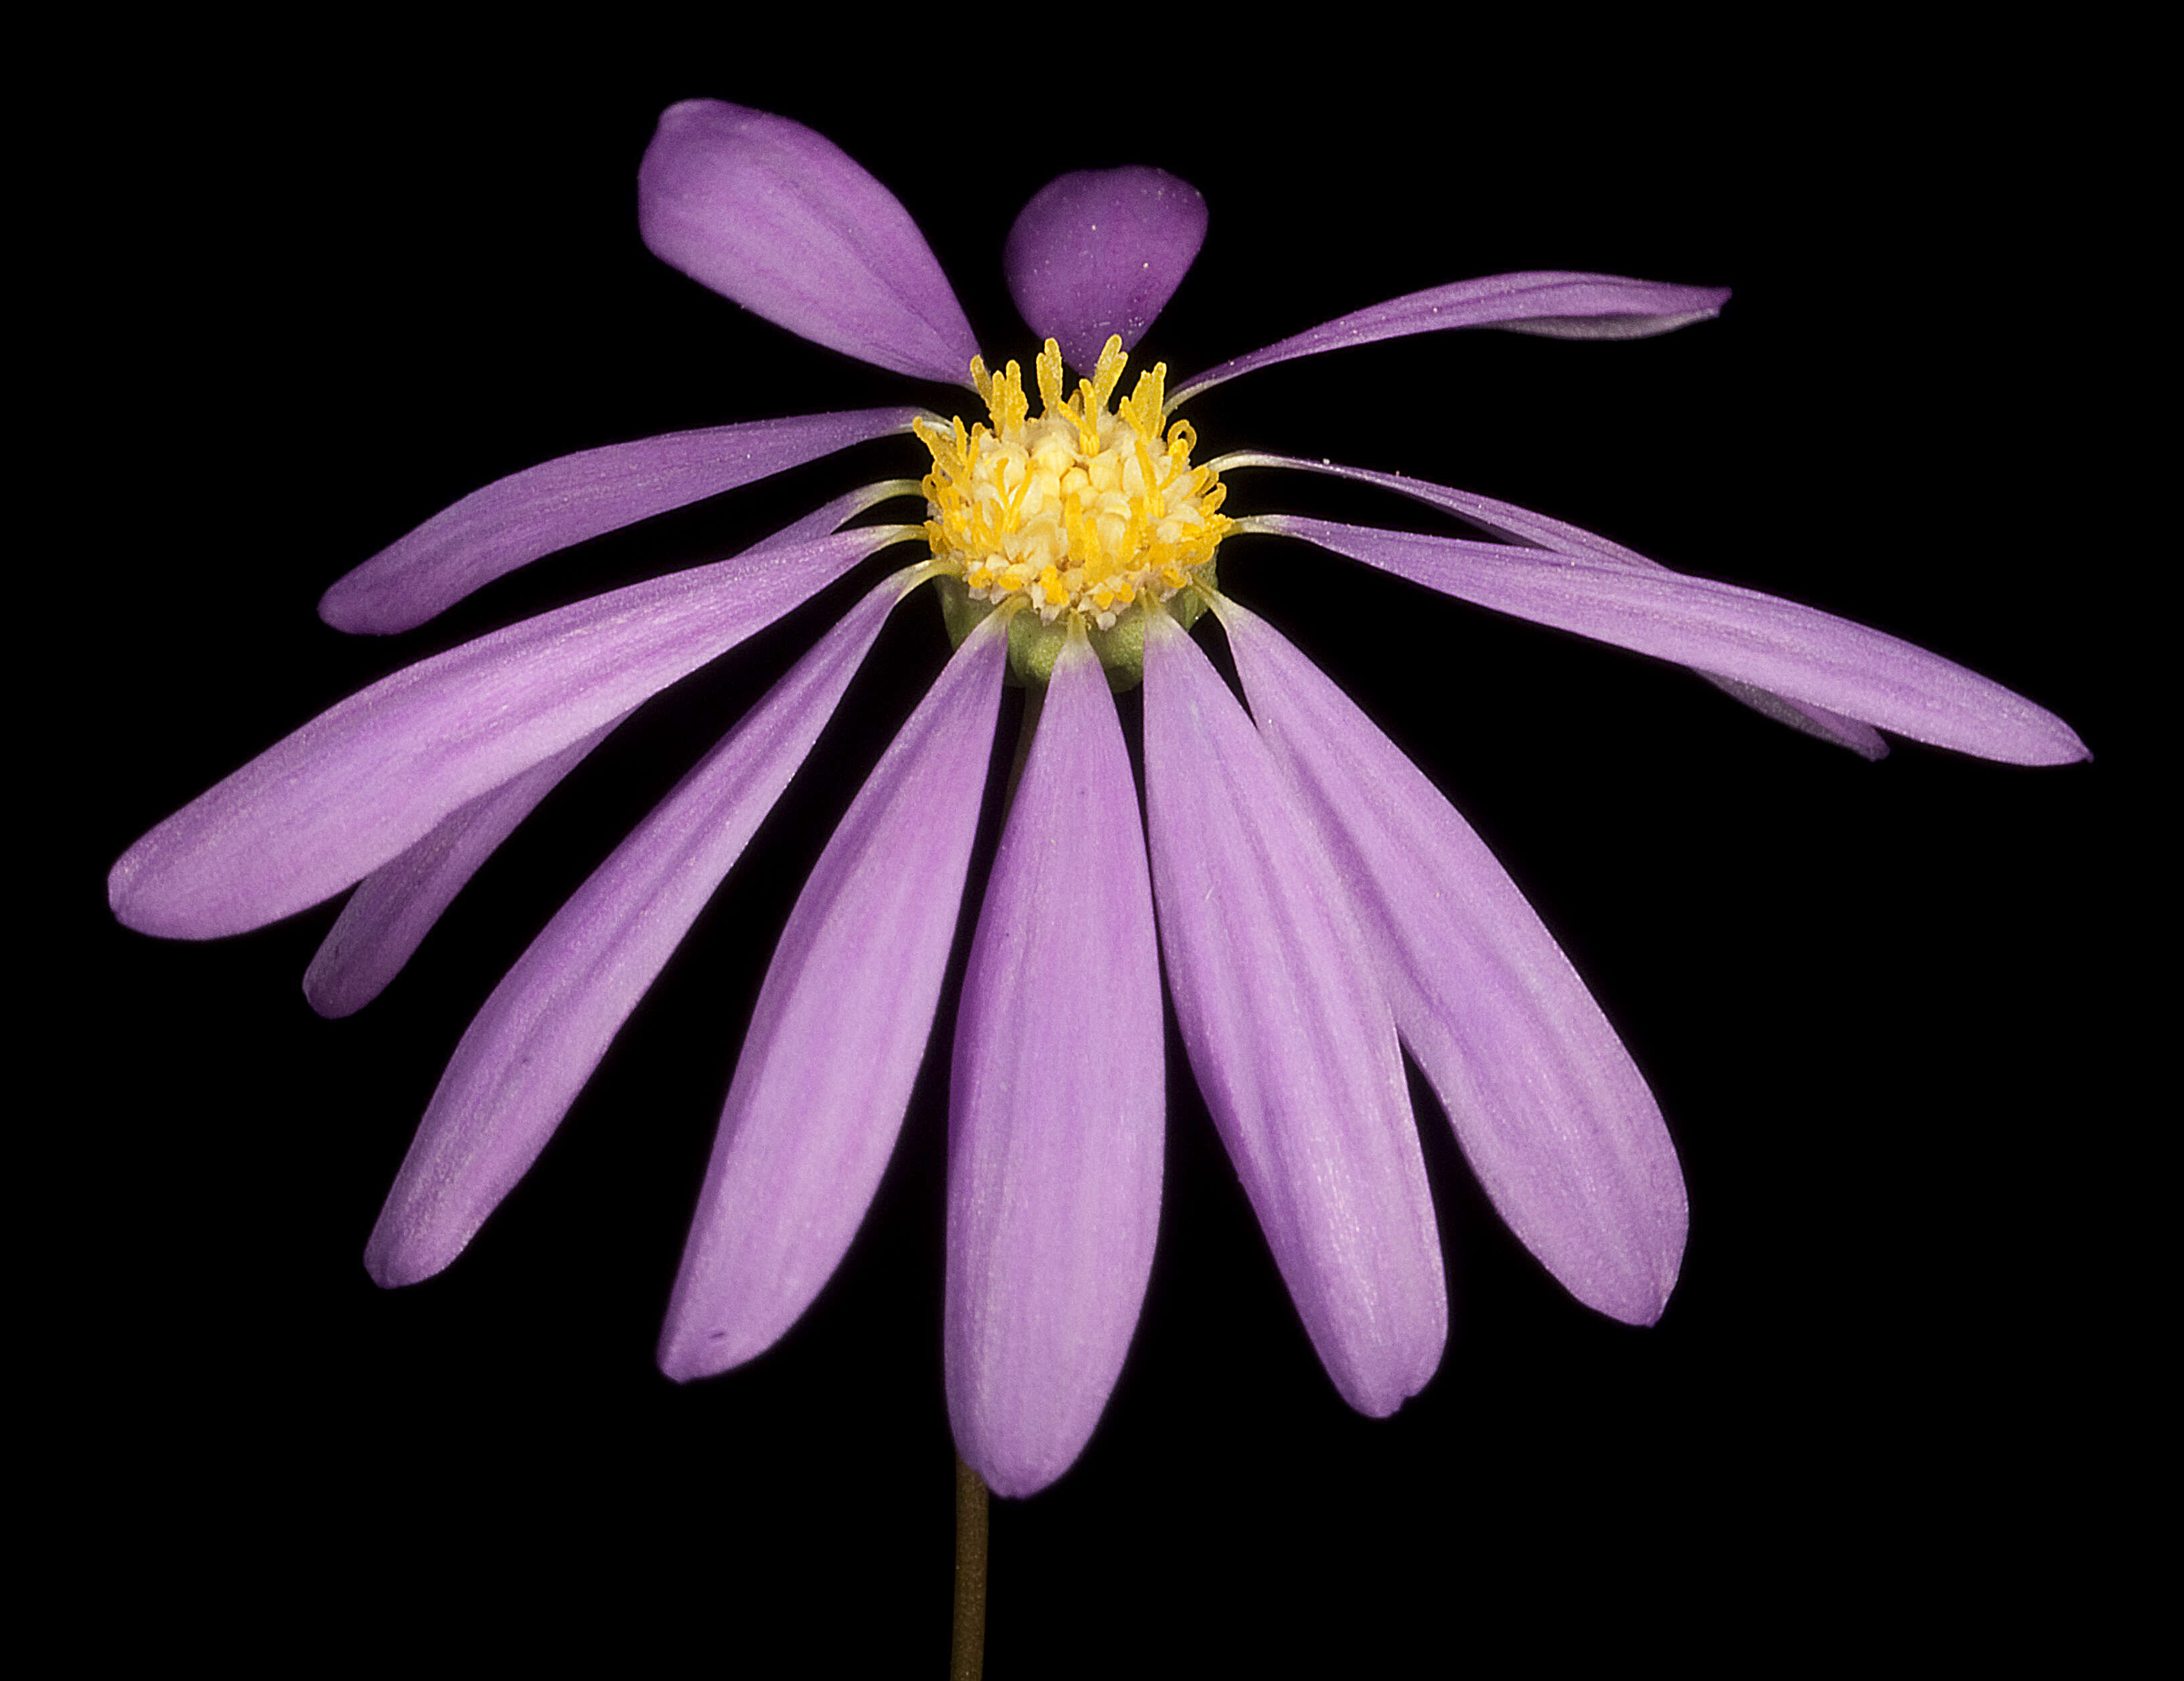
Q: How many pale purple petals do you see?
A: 13